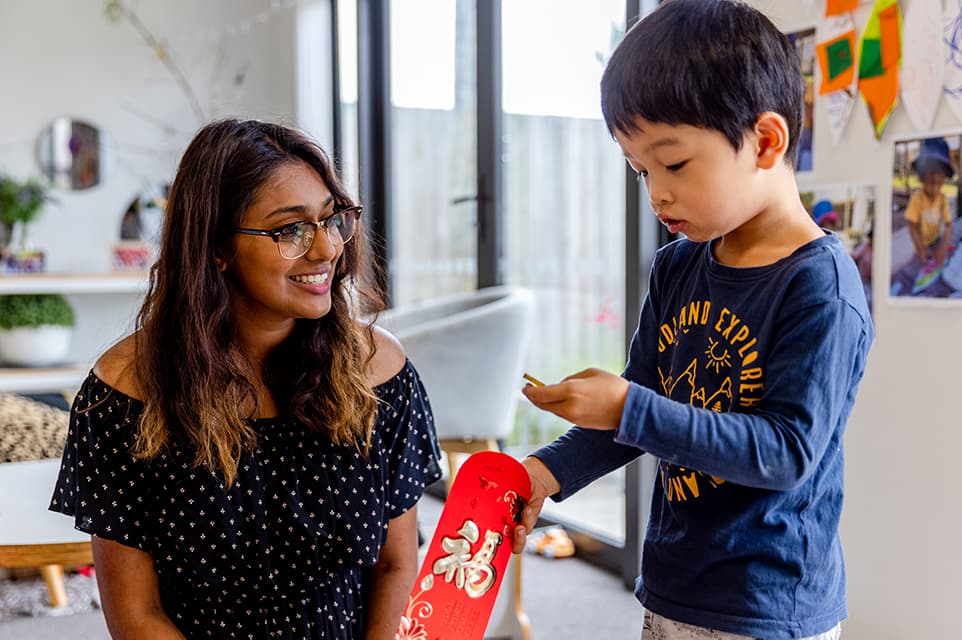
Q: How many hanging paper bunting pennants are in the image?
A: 4